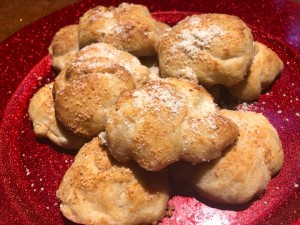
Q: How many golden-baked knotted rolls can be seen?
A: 9